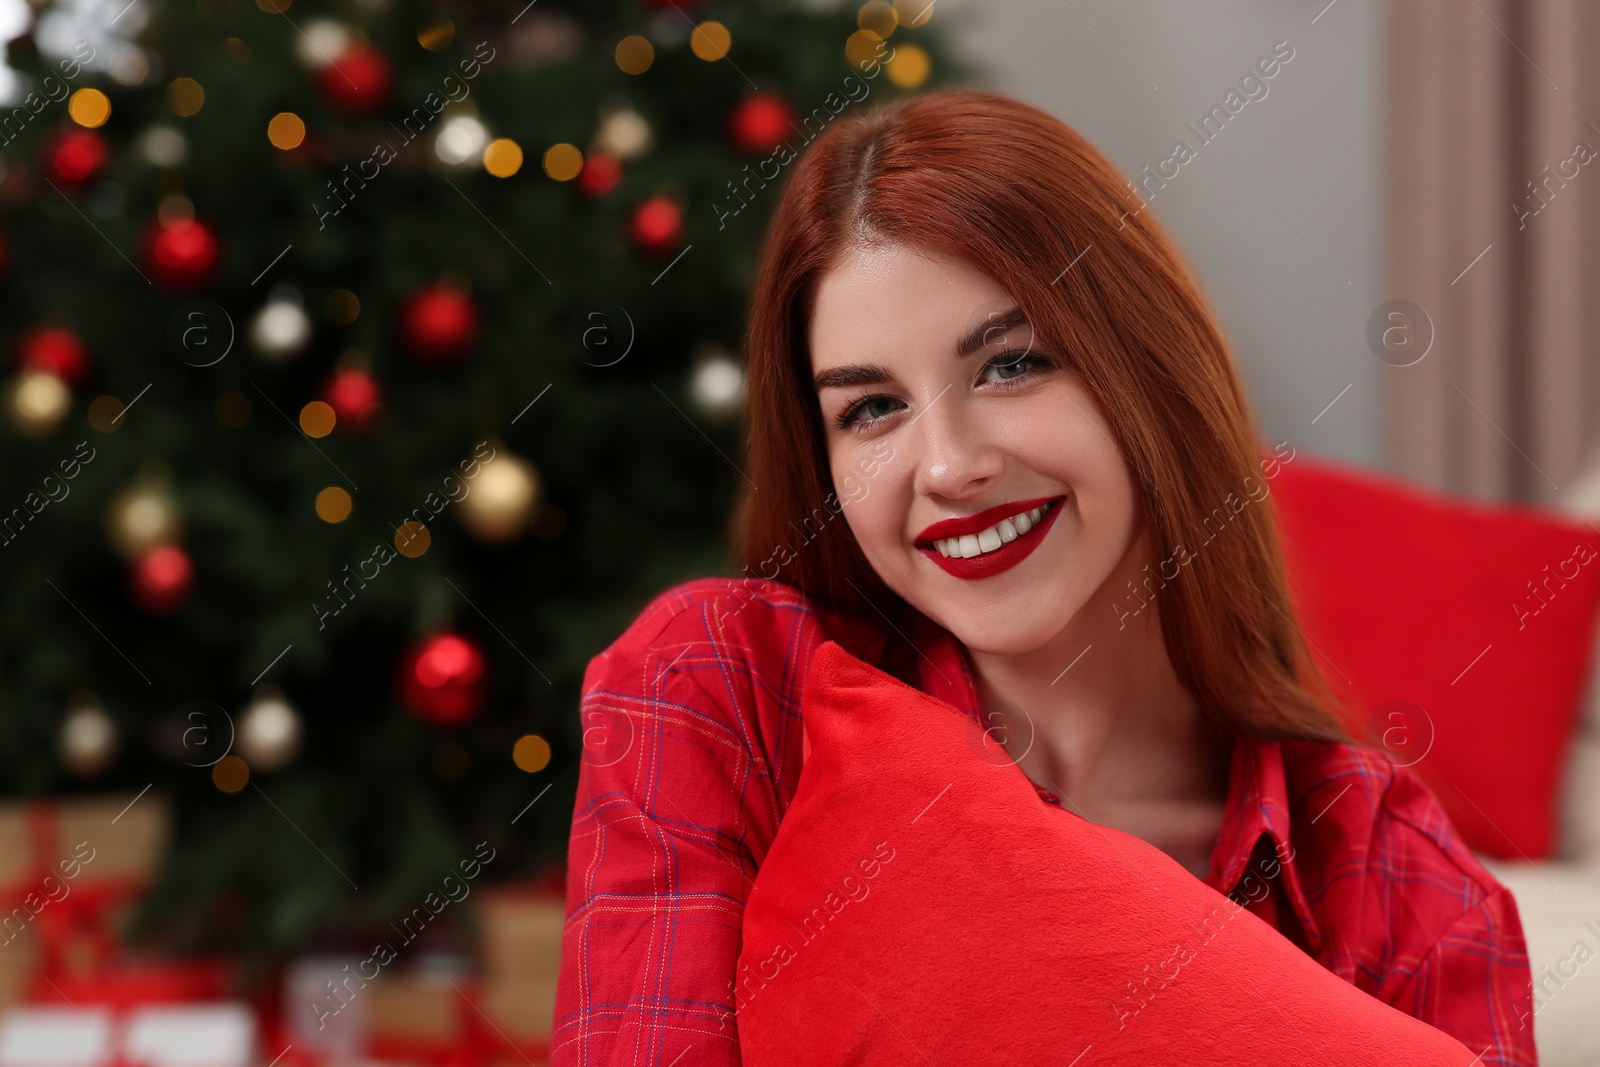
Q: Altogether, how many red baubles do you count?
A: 11